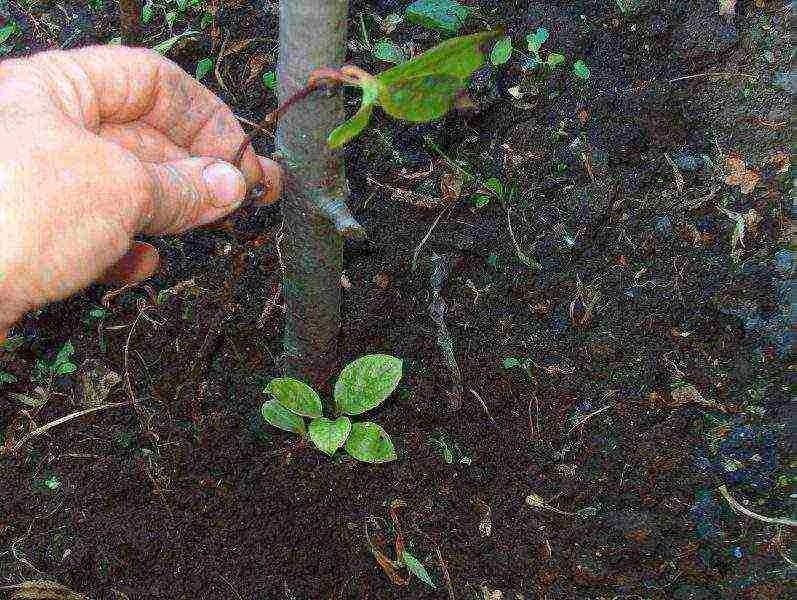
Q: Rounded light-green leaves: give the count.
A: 5